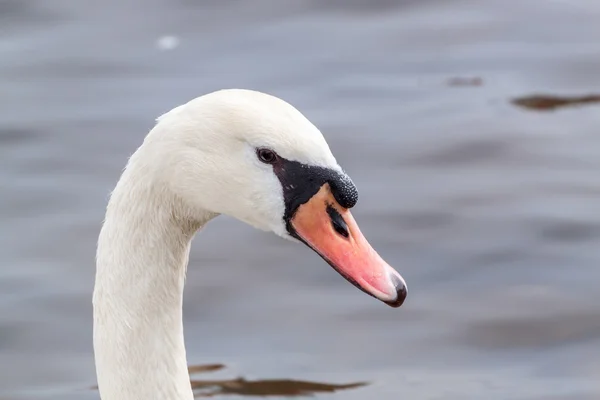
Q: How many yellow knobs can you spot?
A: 0